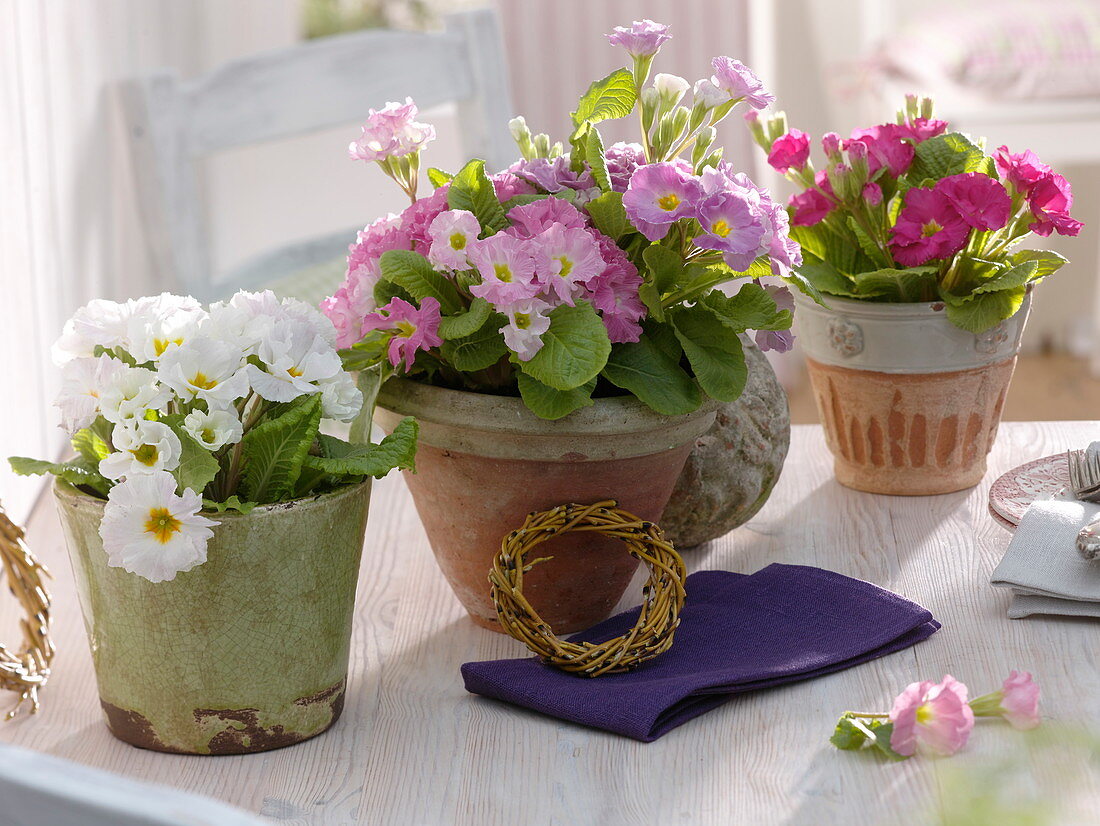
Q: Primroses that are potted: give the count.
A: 3